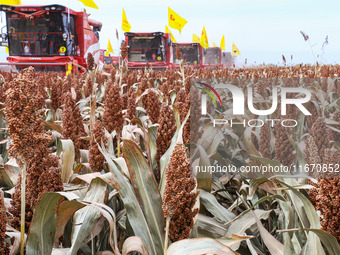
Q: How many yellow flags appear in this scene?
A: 11